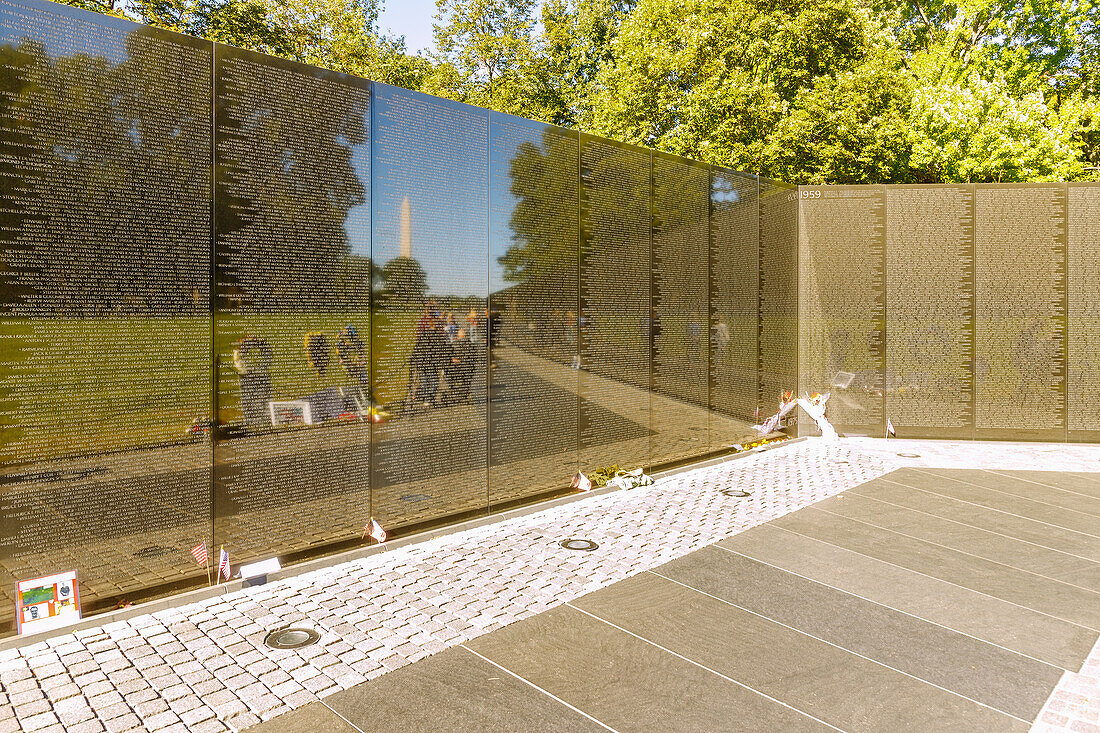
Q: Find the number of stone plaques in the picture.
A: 12